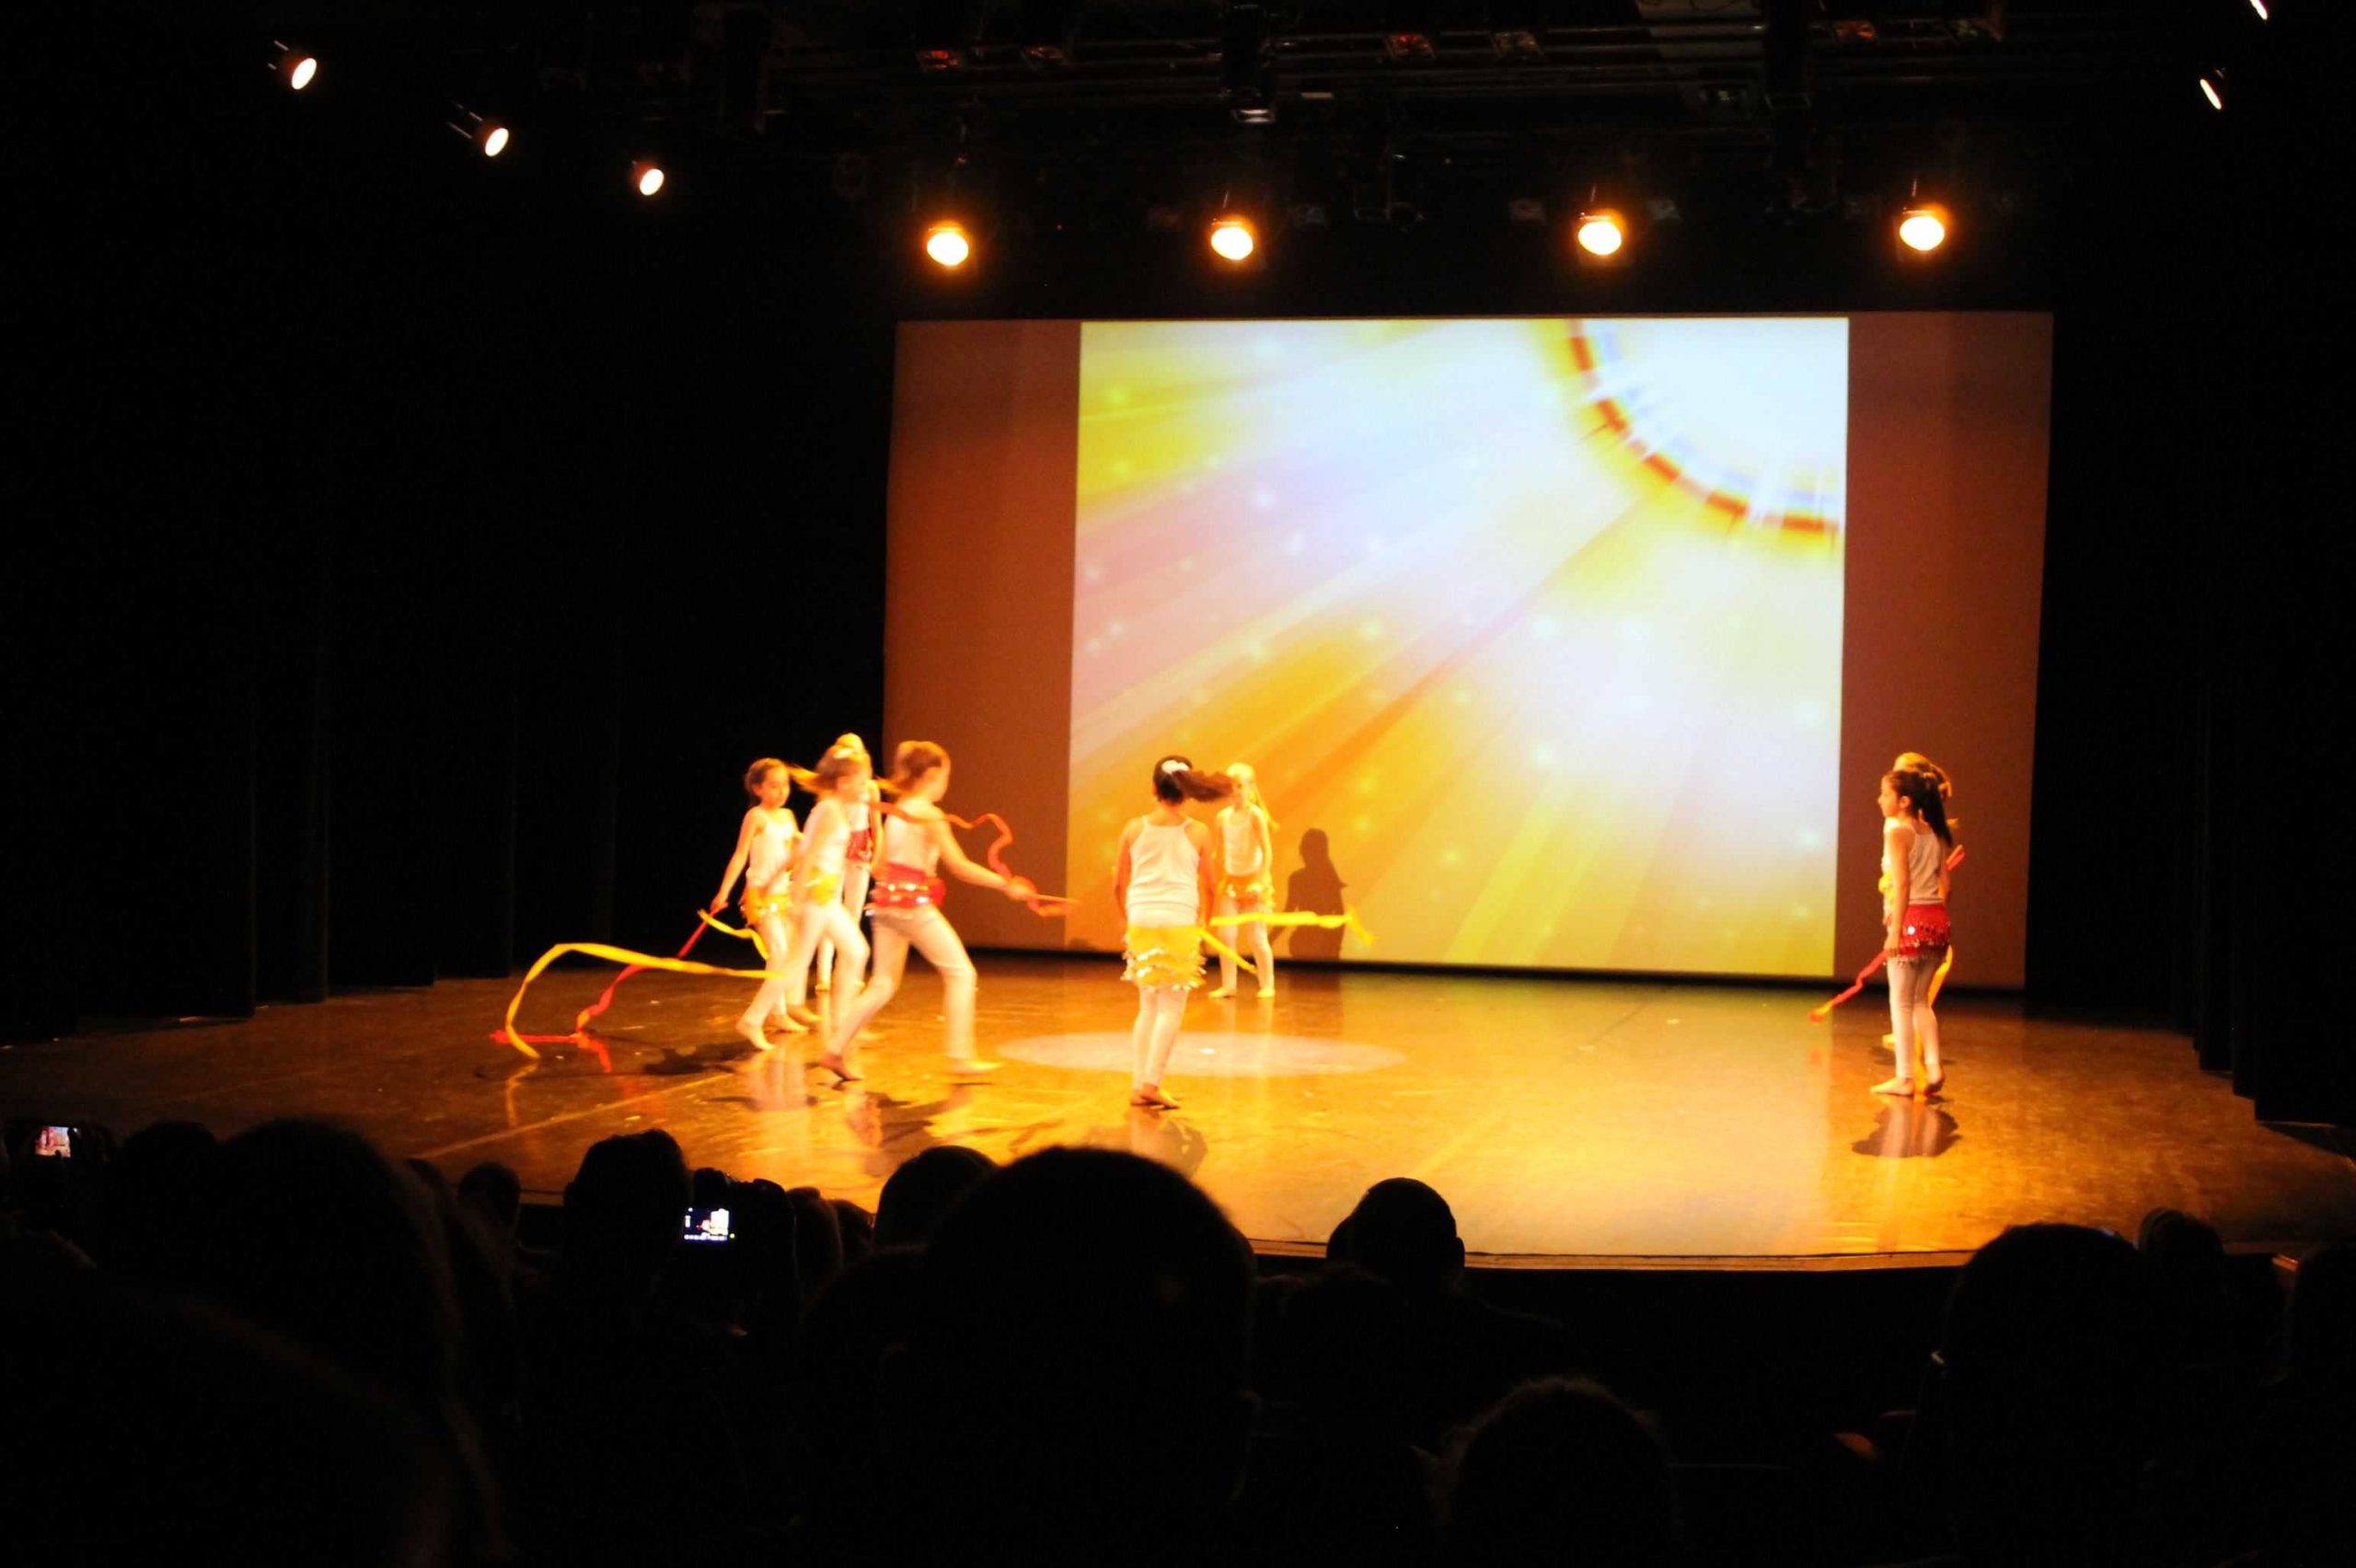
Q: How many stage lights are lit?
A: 9